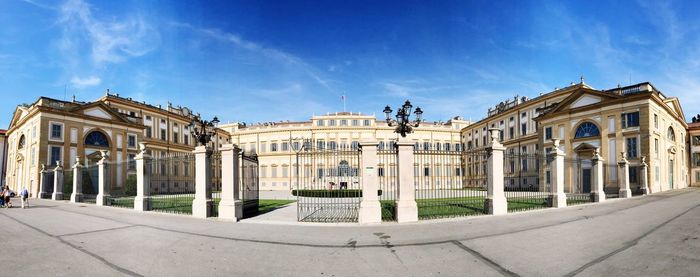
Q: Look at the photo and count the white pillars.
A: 14